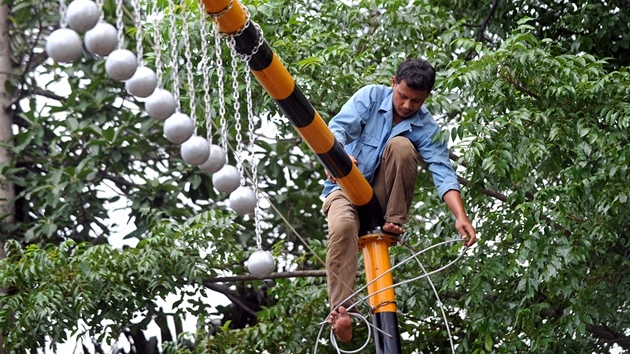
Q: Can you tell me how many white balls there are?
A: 12